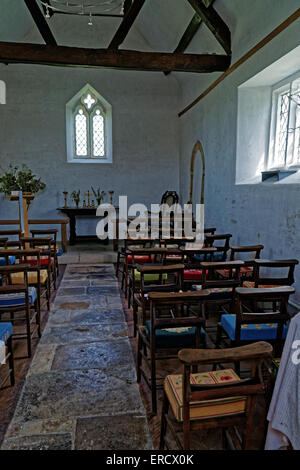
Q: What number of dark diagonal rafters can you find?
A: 4